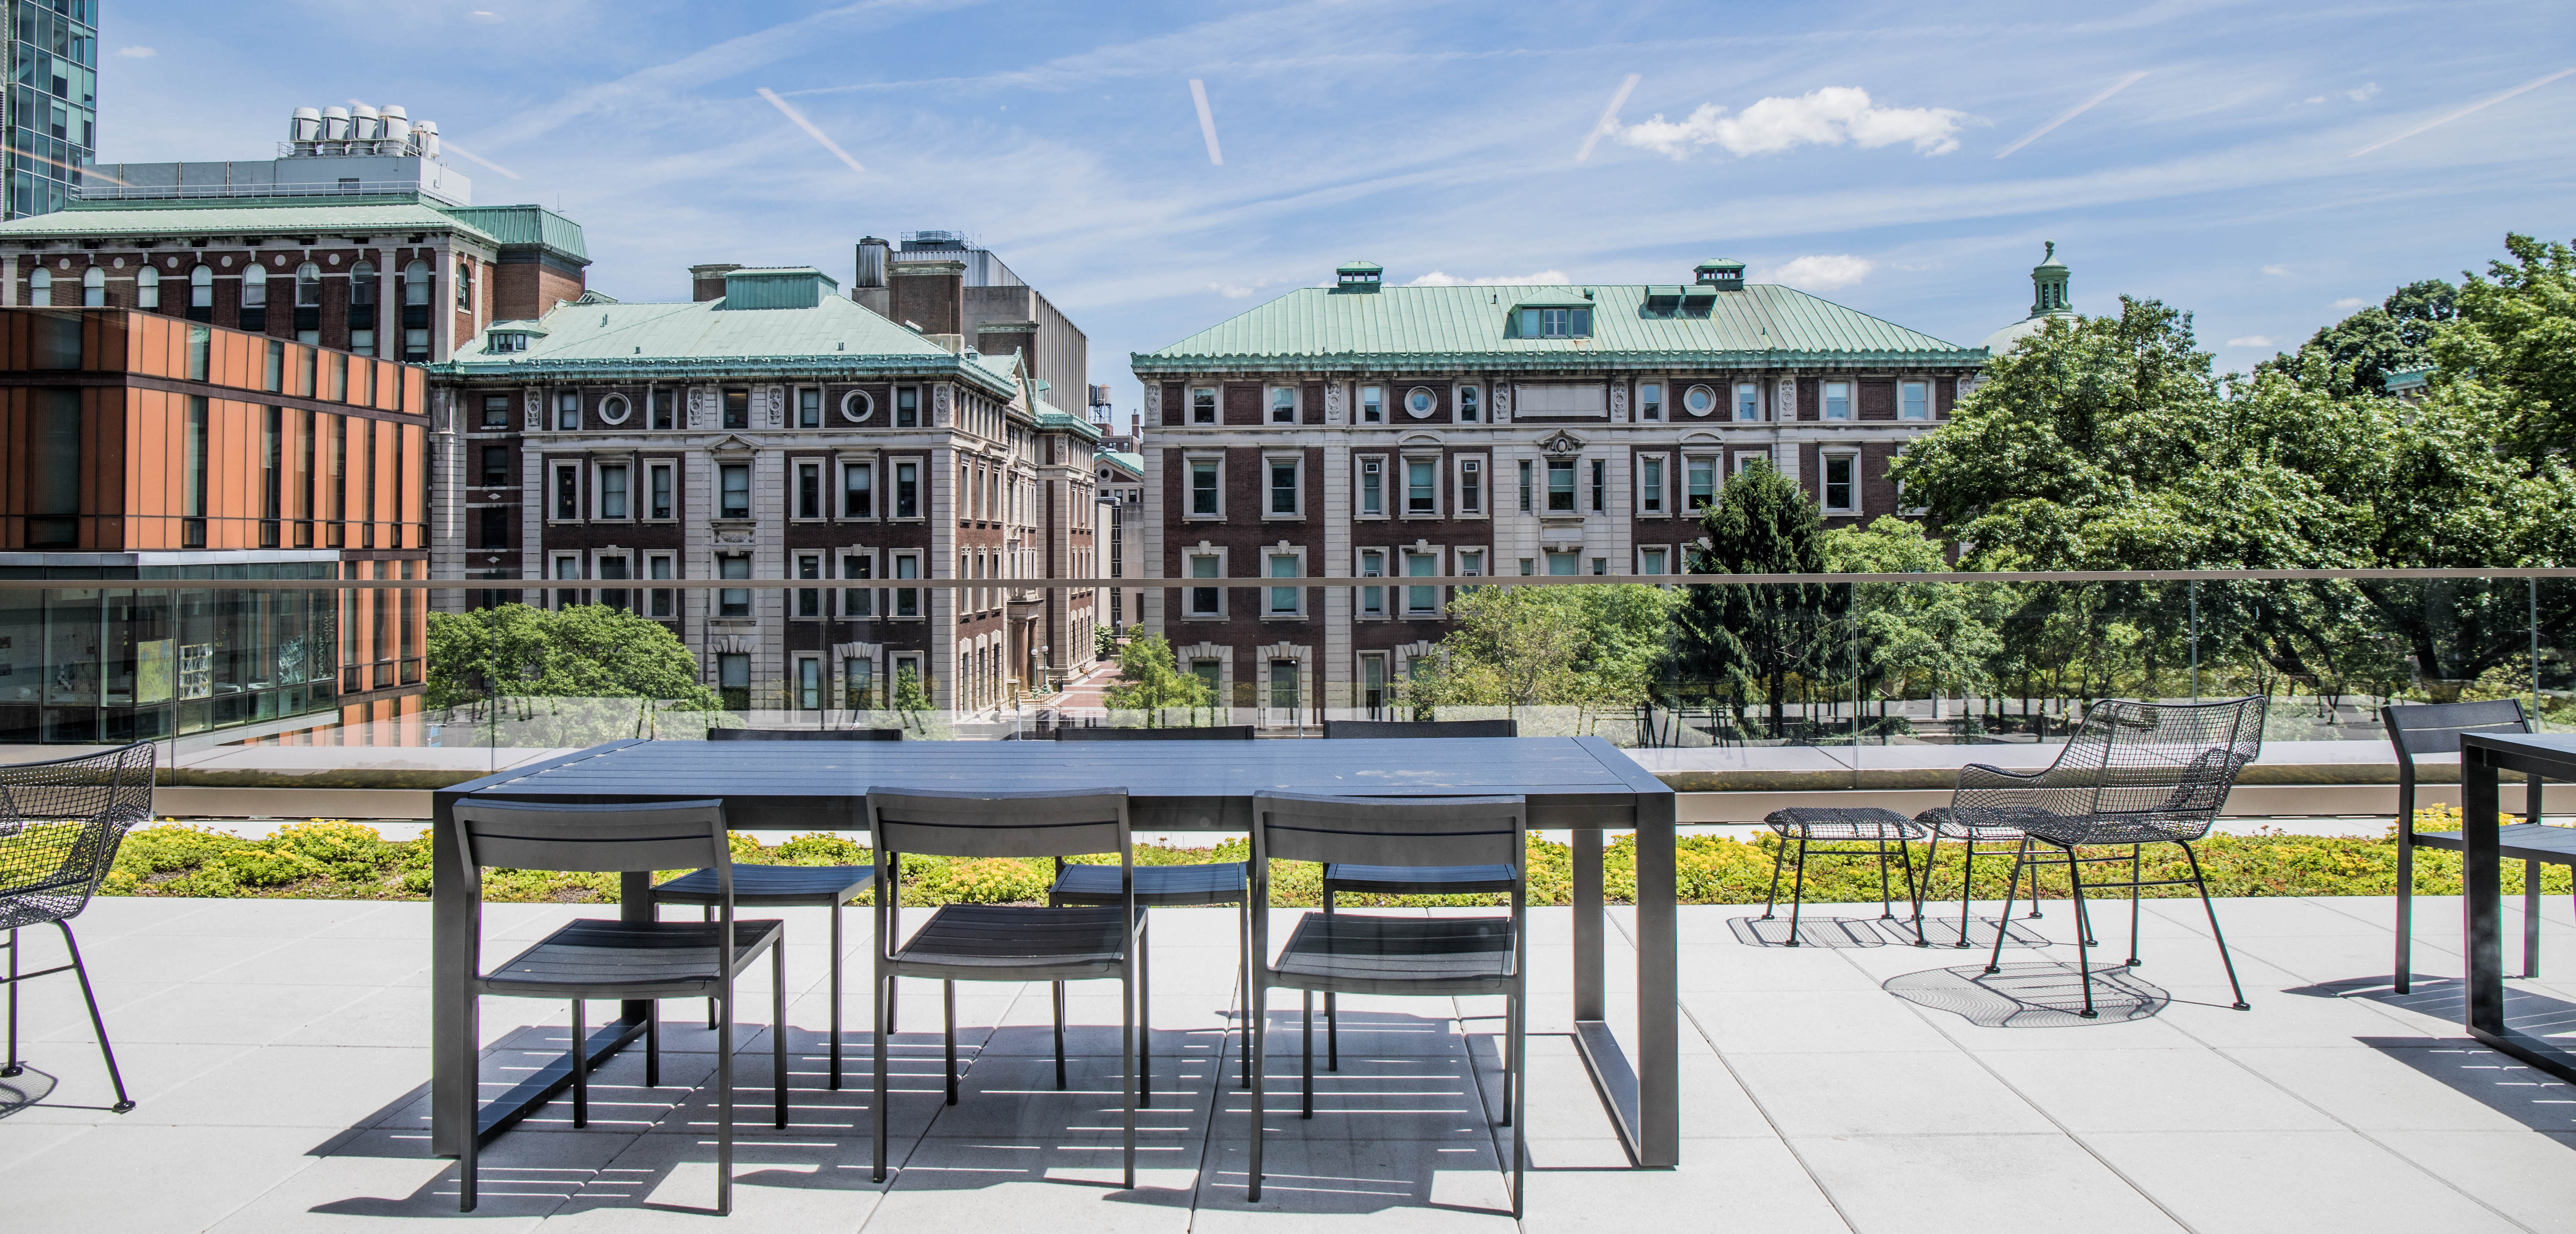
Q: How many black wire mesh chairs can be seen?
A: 2